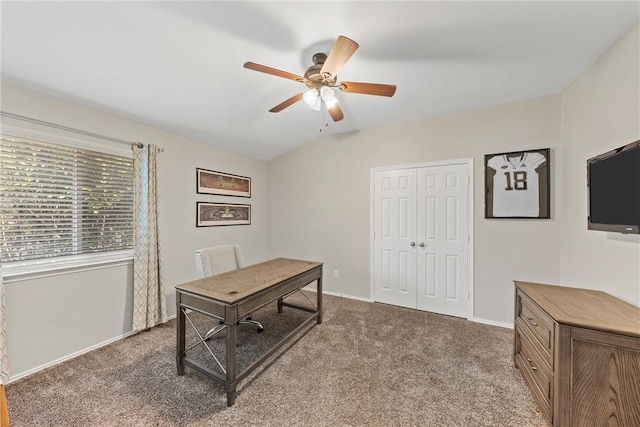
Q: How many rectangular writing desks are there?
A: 1